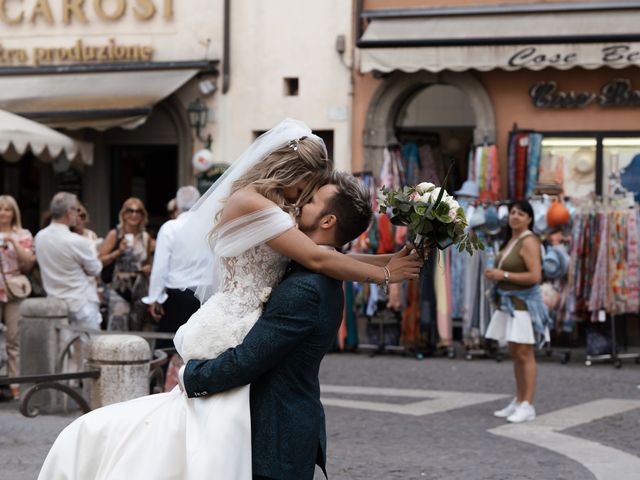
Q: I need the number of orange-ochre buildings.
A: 1